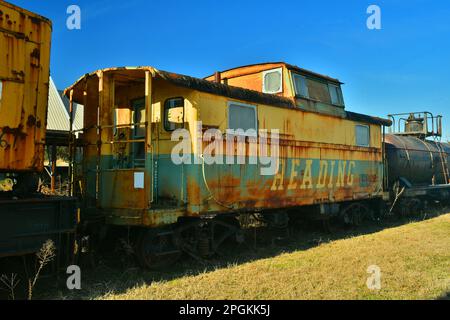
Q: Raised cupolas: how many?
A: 1